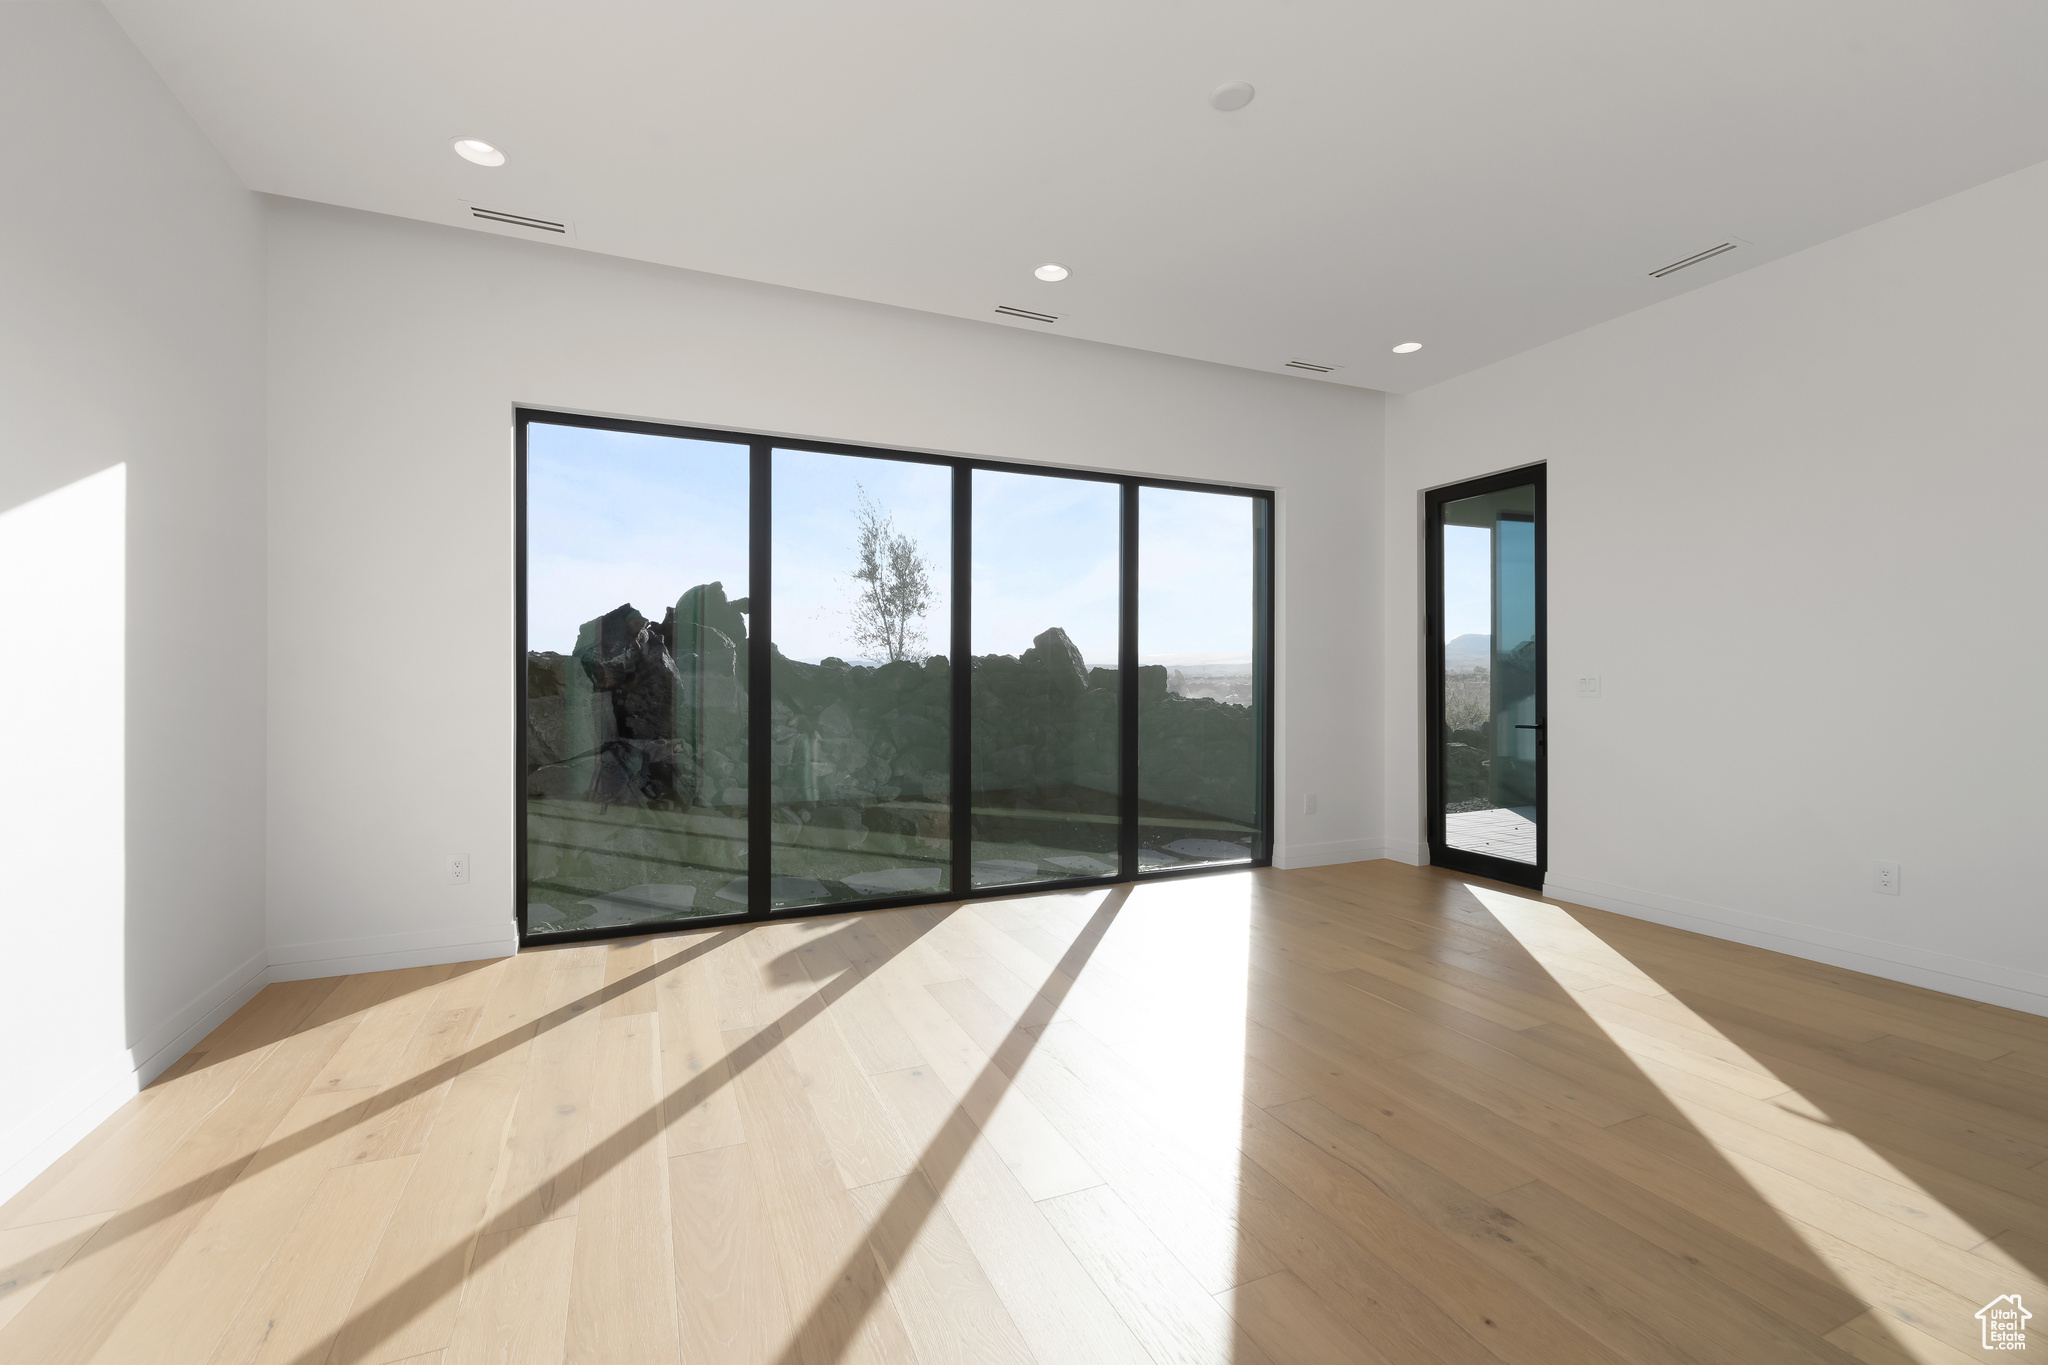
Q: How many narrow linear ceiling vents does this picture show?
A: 4